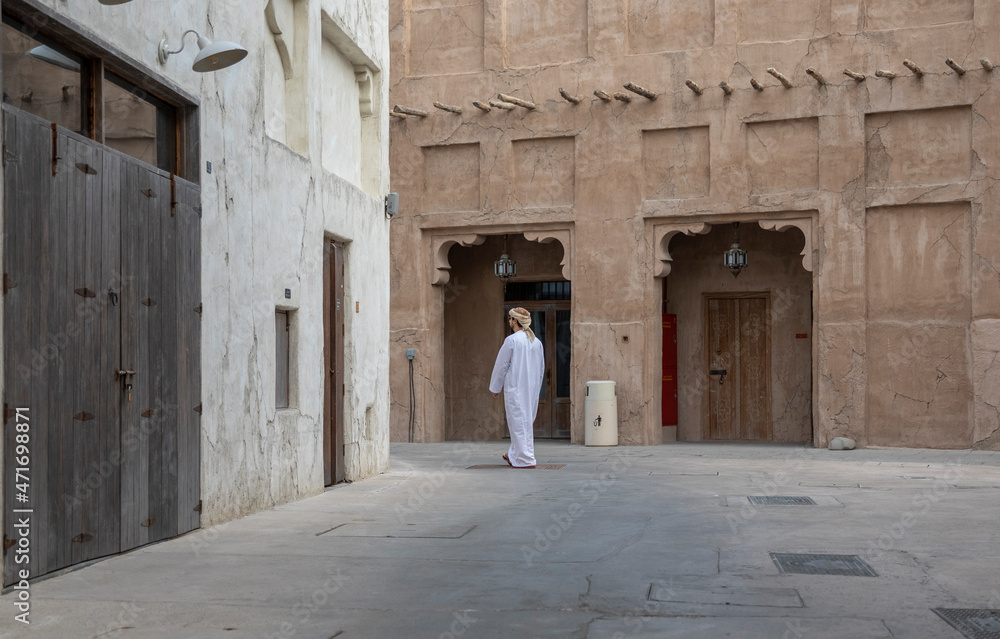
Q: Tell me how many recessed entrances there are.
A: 2